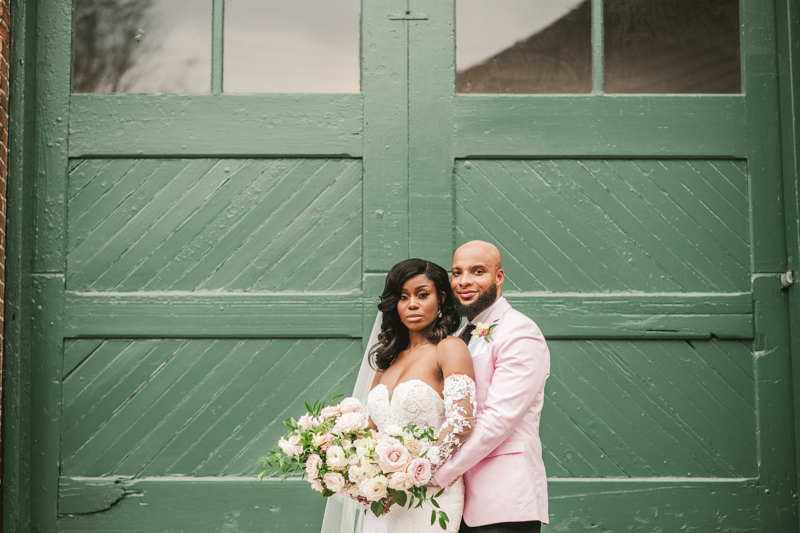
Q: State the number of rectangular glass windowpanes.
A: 4